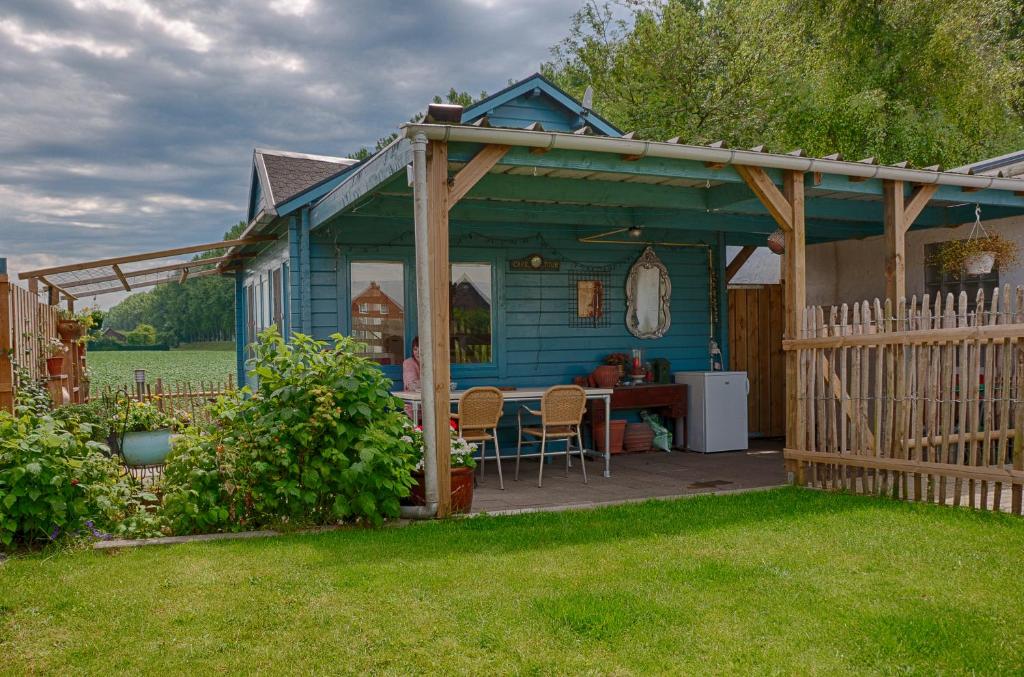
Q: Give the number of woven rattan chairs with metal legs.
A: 2